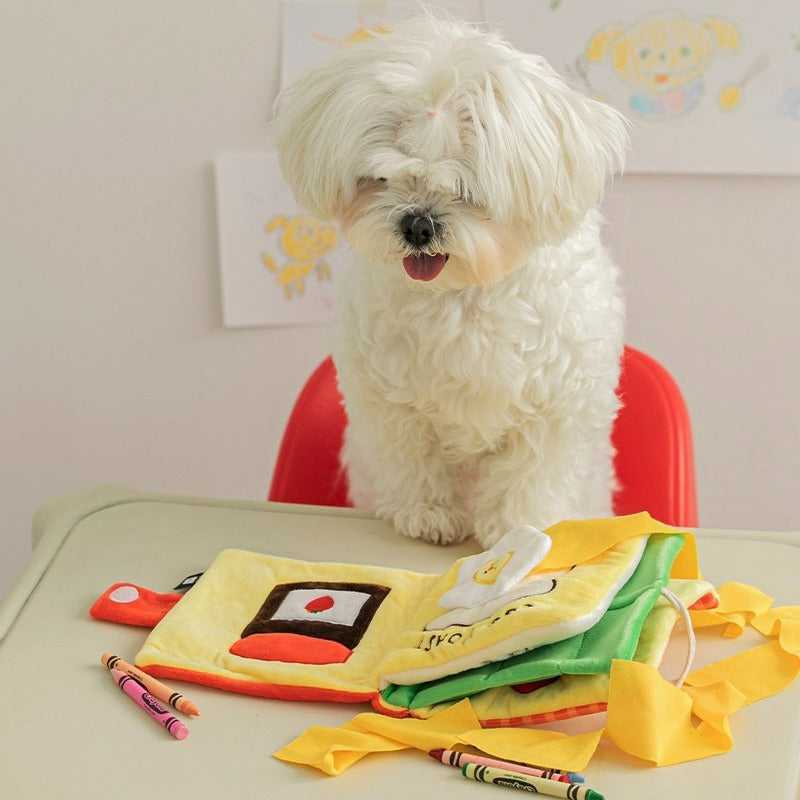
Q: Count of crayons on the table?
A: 5